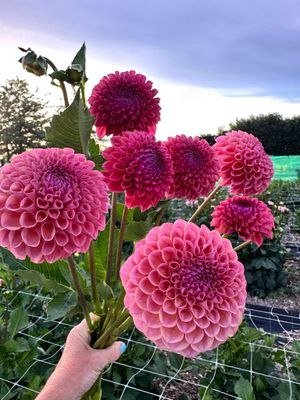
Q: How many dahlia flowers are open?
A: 7